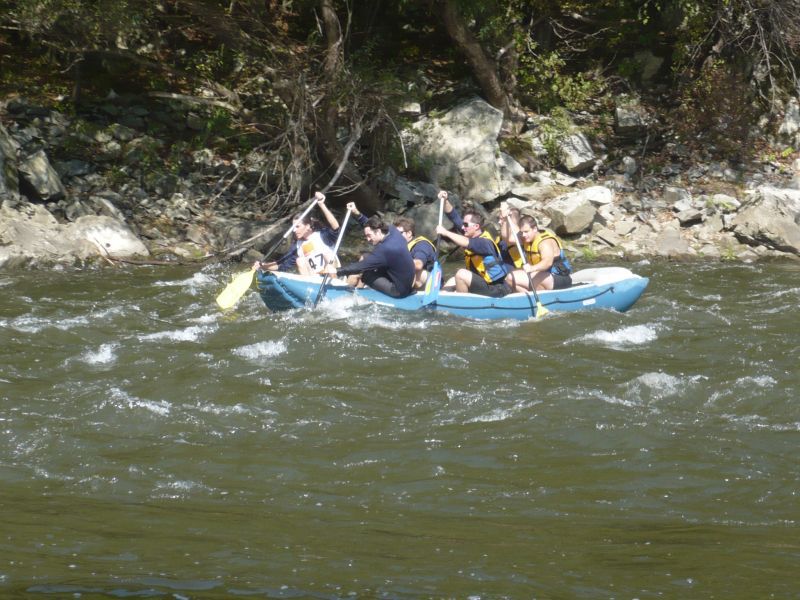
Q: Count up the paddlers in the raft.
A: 6